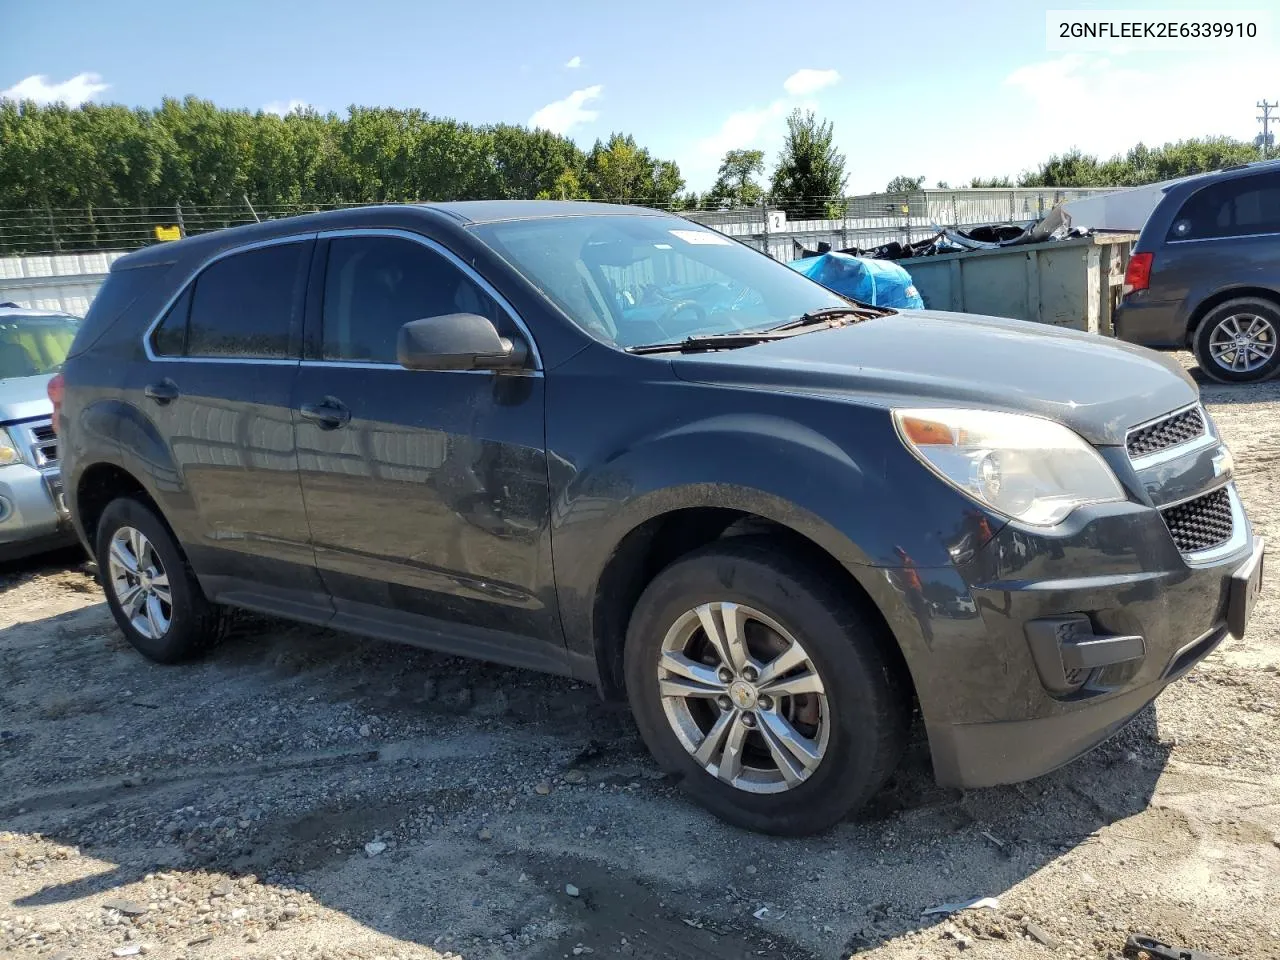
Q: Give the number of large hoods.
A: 1